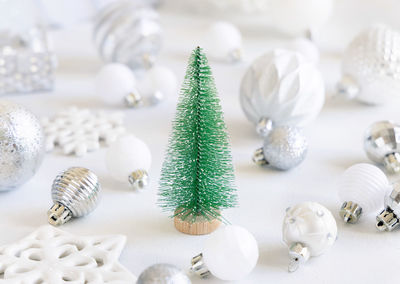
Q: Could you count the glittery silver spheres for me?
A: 3